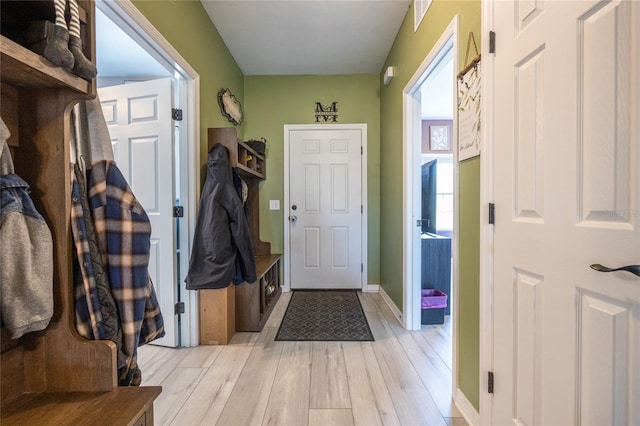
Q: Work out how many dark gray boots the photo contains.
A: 2